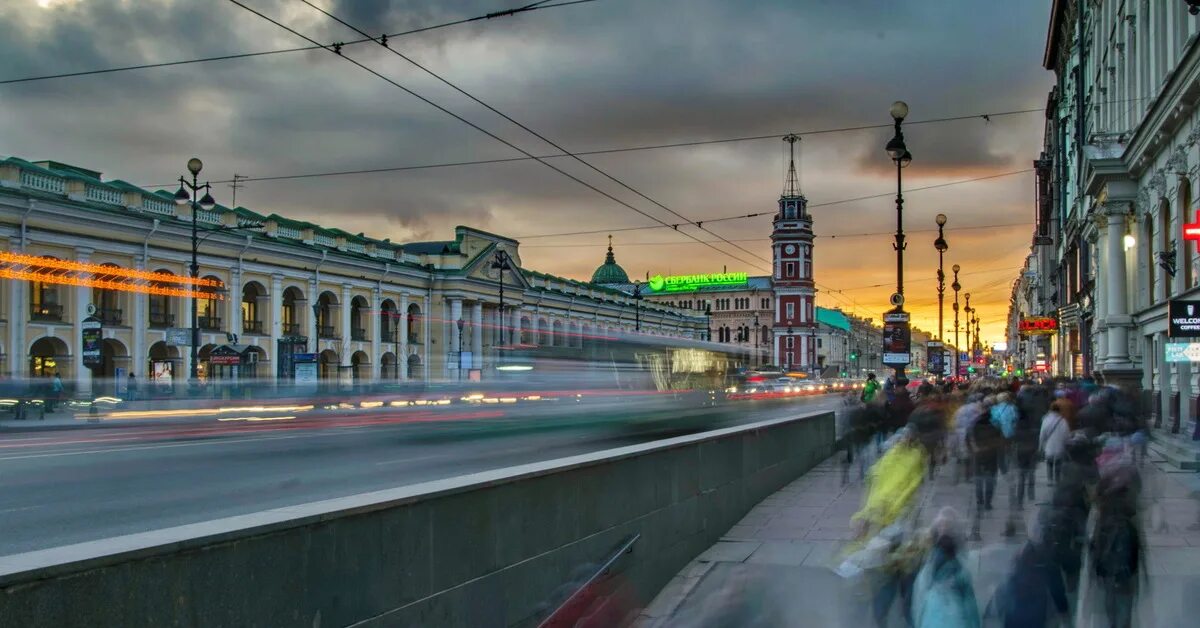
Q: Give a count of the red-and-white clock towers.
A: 1